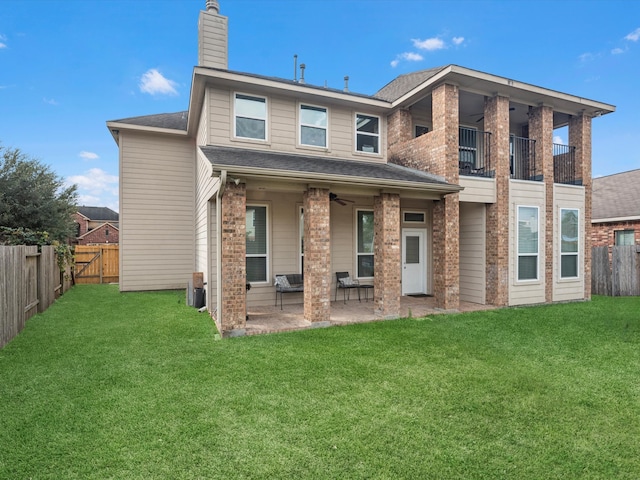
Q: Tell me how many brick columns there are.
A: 7